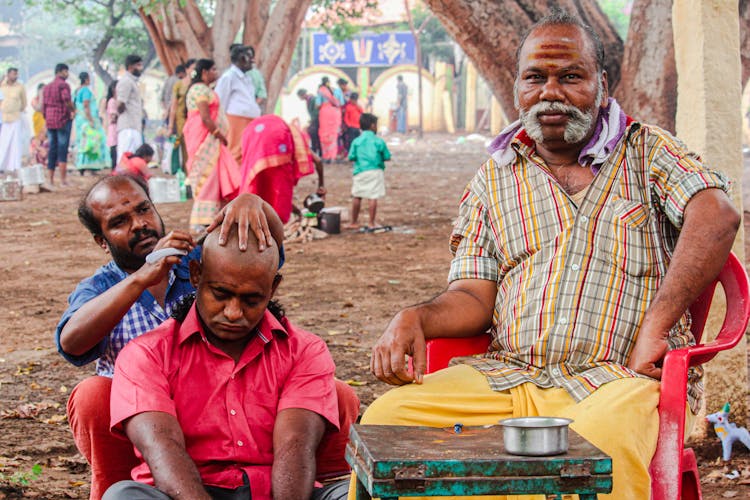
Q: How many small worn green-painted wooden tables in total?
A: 1